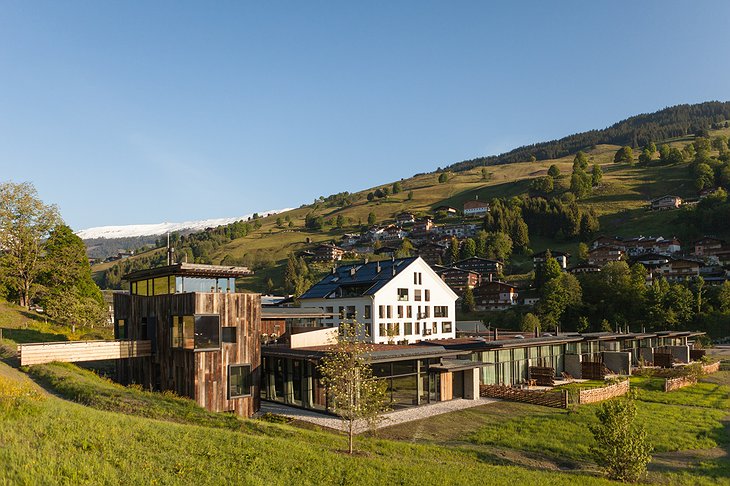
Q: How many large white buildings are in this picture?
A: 1